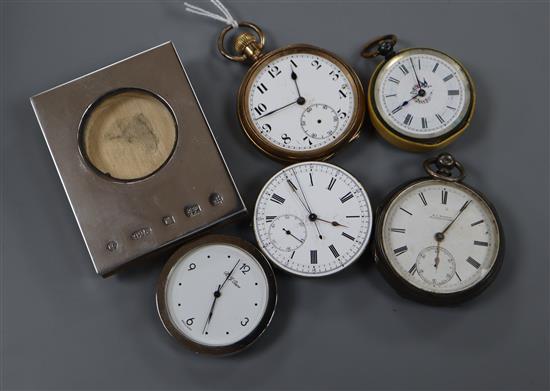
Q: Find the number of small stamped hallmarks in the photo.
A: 5